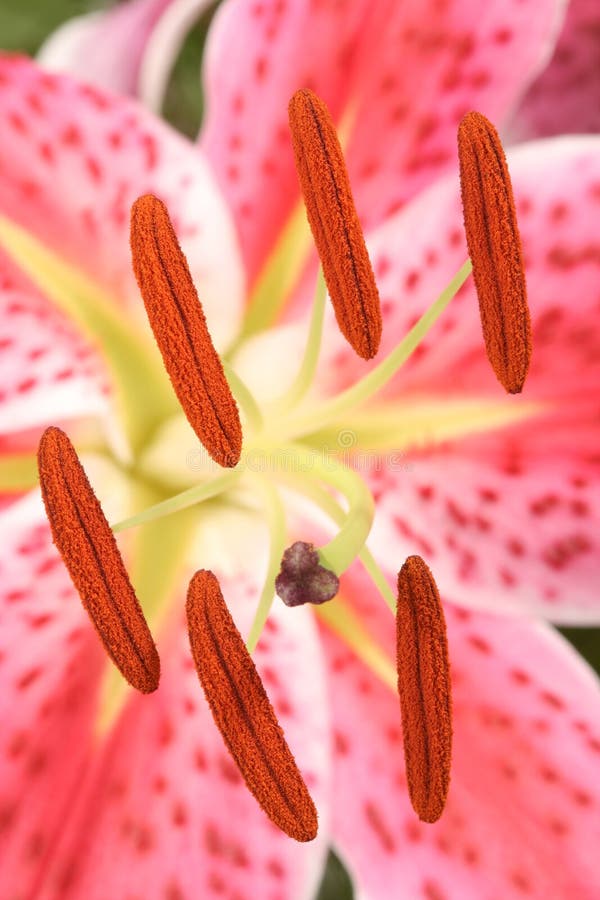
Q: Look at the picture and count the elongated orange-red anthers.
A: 6